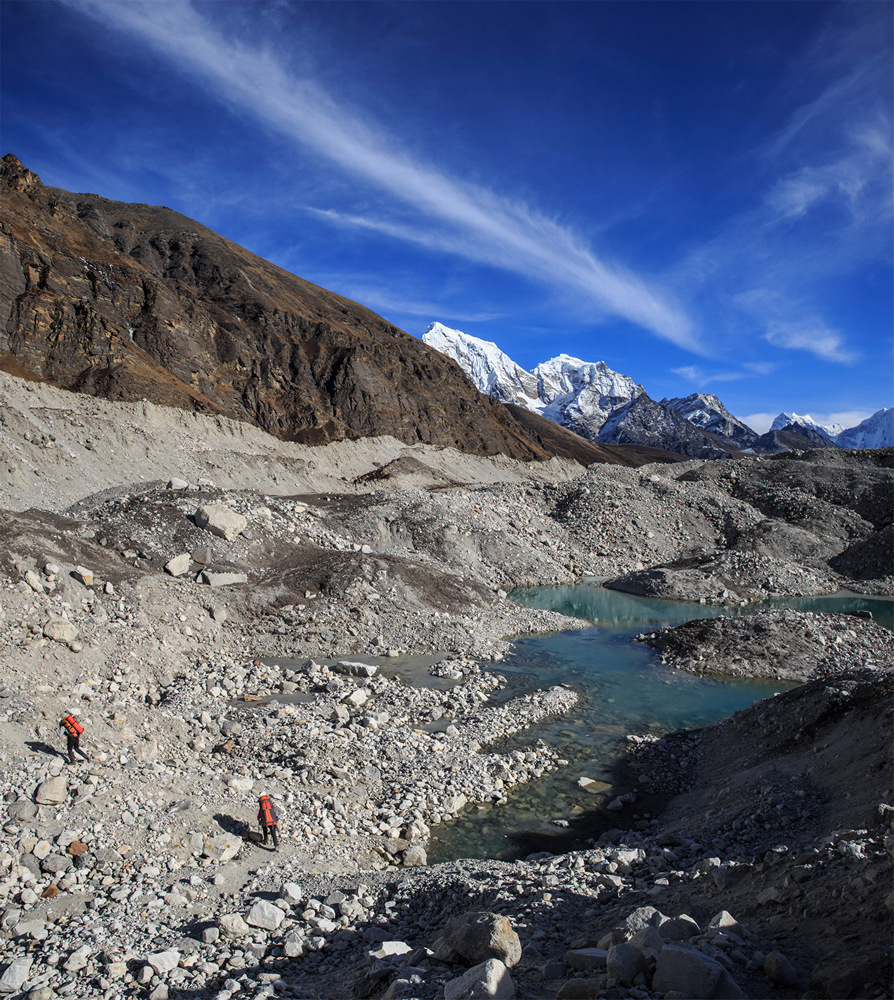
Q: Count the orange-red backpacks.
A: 2